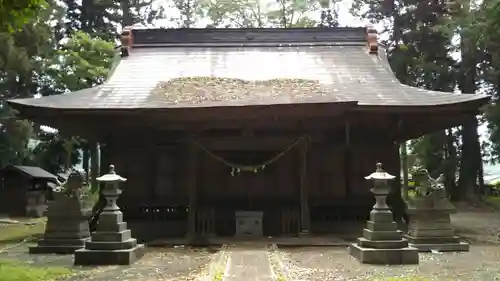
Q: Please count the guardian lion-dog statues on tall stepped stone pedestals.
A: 2